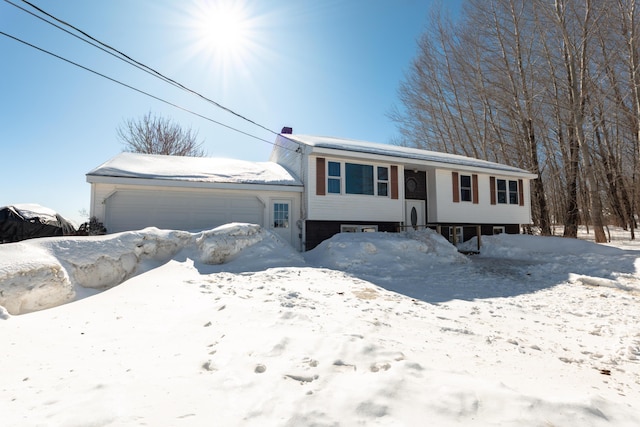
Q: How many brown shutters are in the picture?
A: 6